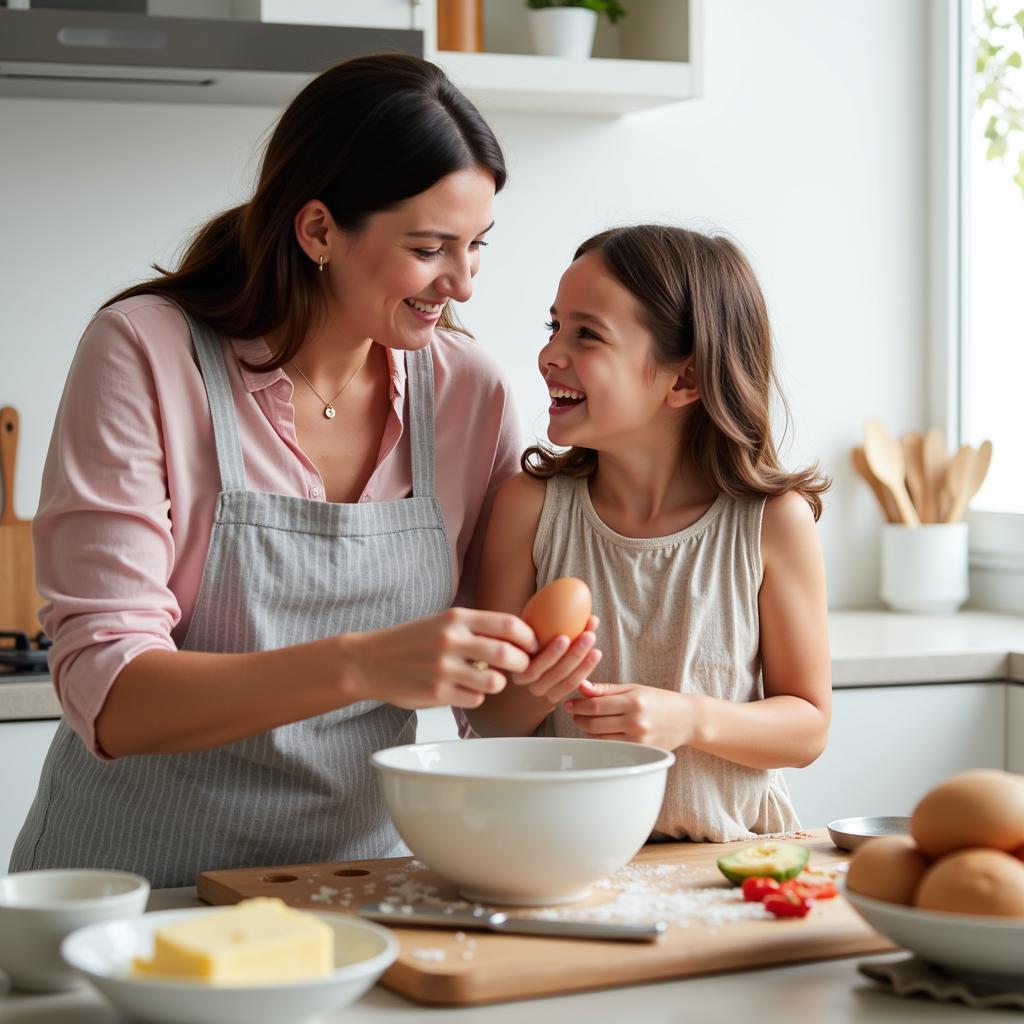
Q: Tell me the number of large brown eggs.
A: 4